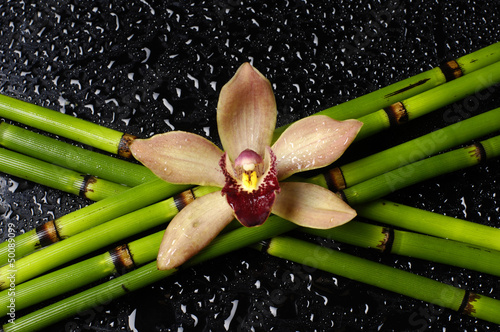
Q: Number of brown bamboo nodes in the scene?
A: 12